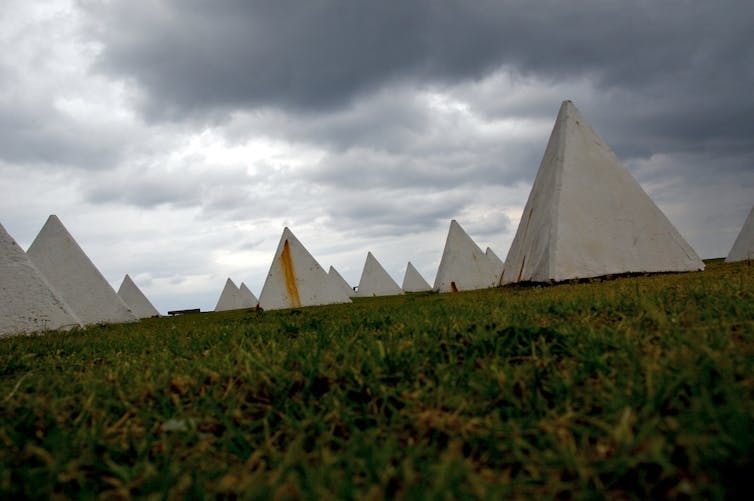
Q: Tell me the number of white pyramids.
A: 13